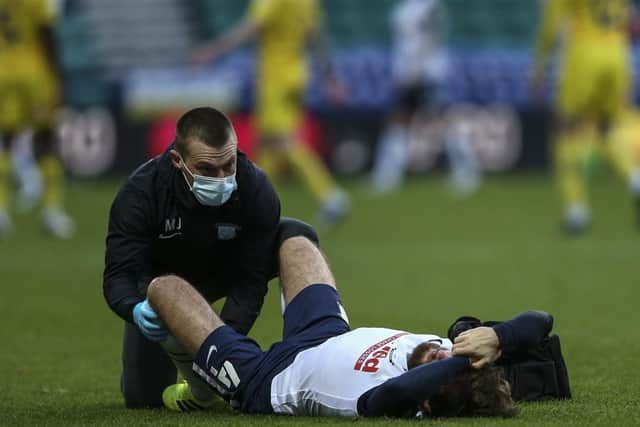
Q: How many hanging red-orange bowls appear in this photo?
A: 0